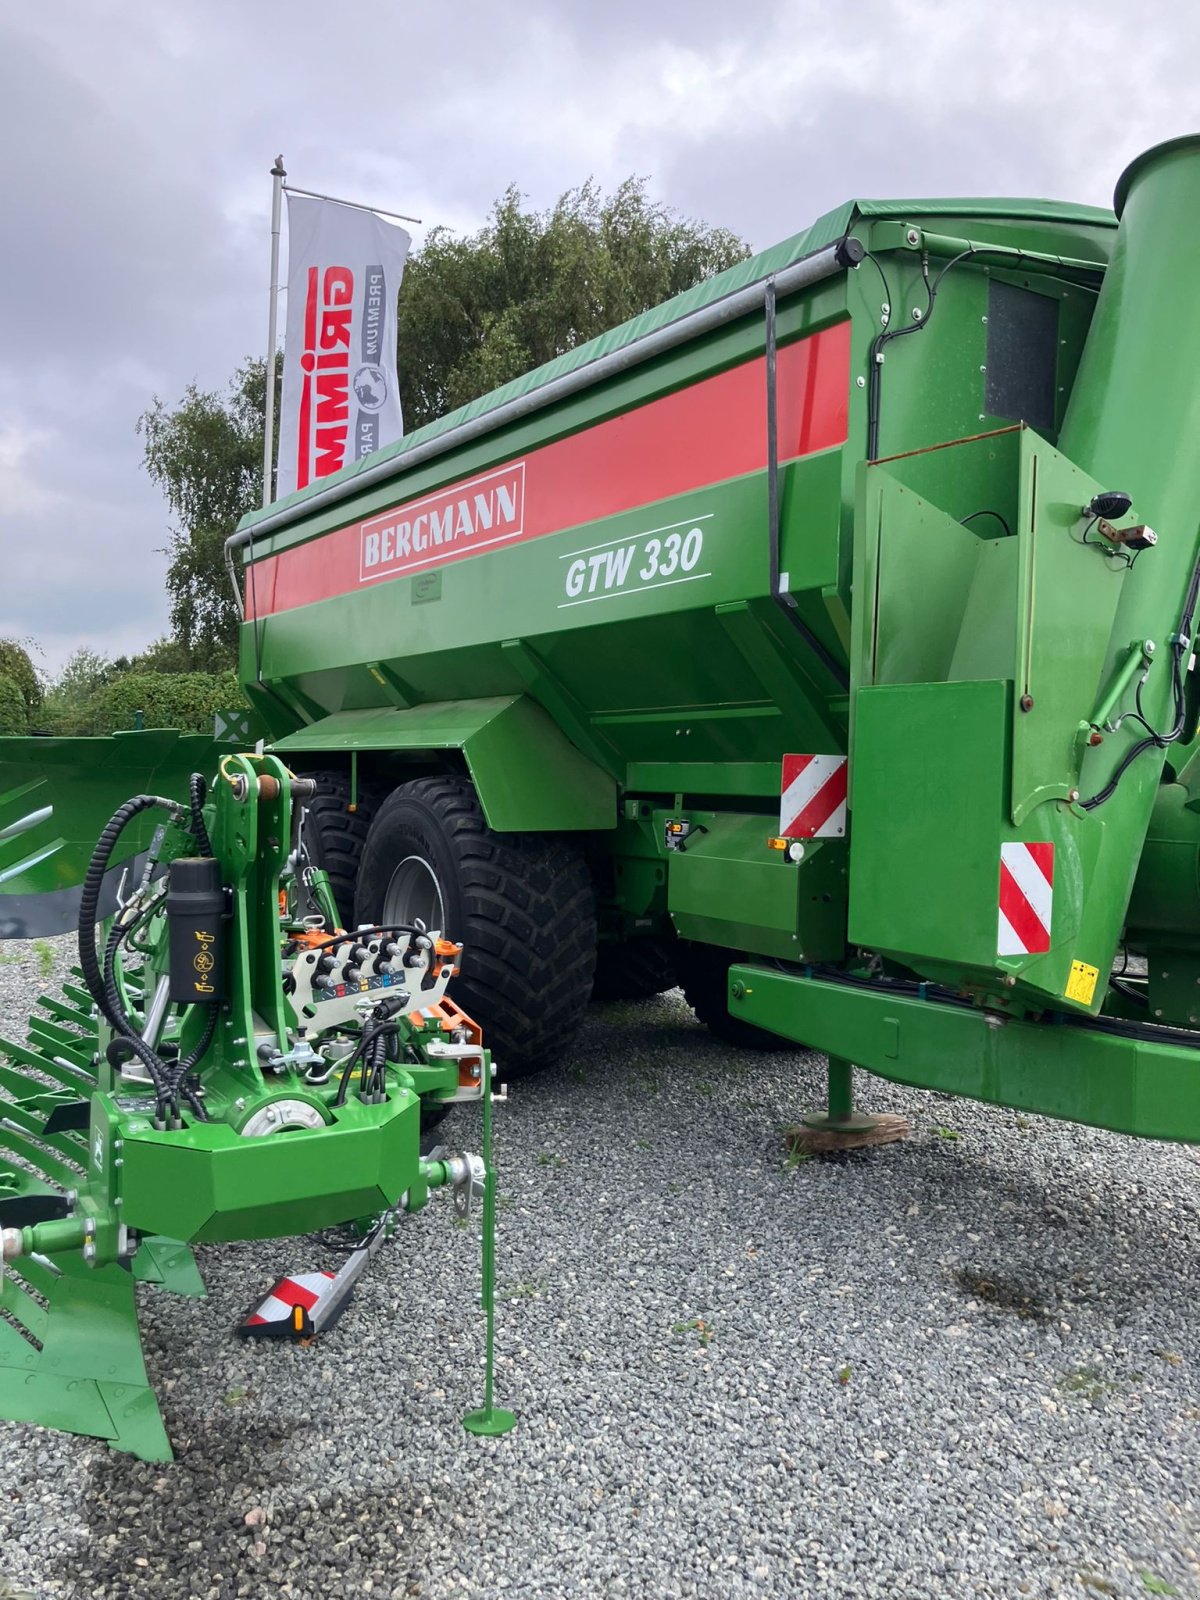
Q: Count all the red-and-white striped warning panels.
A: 3